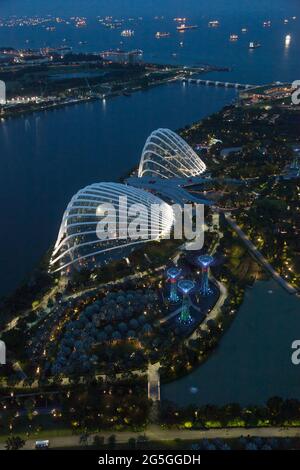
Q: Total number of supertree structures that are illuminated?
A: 3